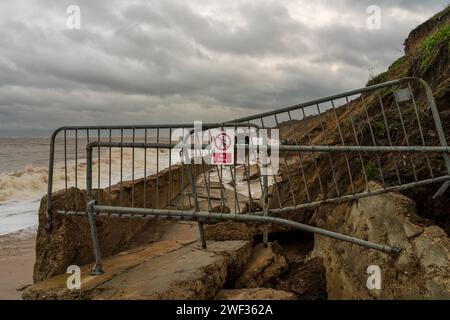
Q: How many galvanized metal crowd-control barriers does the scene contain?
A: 2